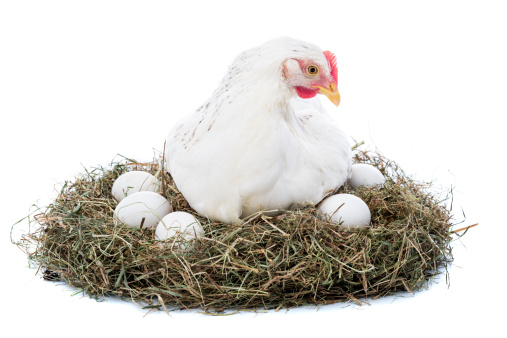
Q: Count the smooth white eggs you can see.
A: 5